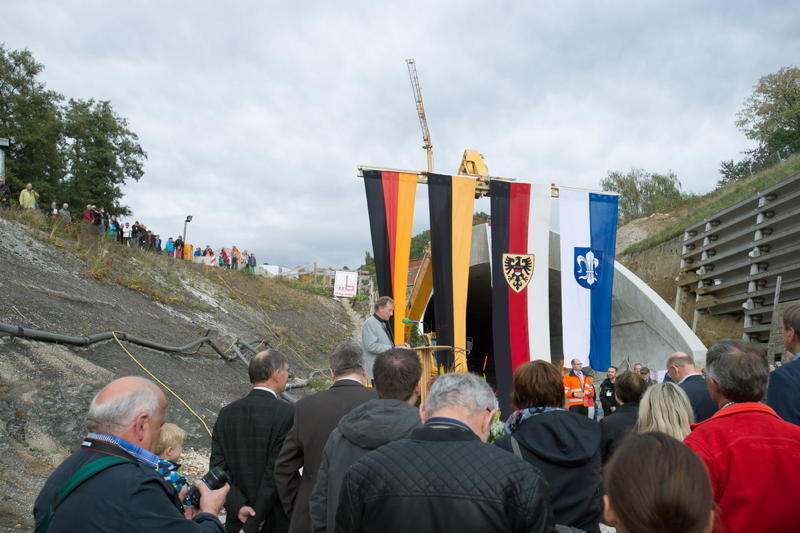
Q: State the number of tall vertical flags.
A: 4